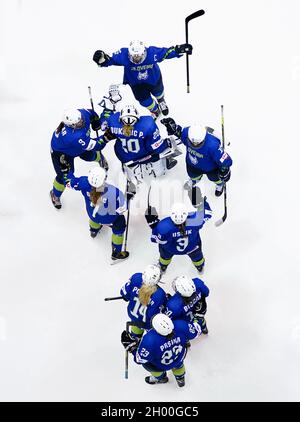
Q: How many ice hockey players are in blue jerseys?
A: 9